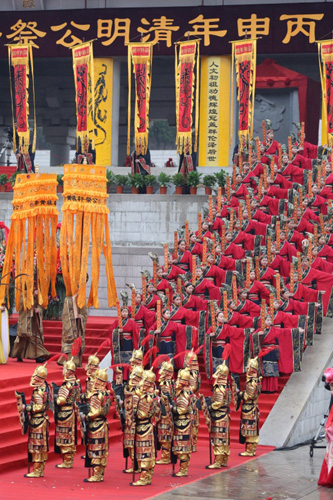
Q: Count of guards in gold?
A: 12